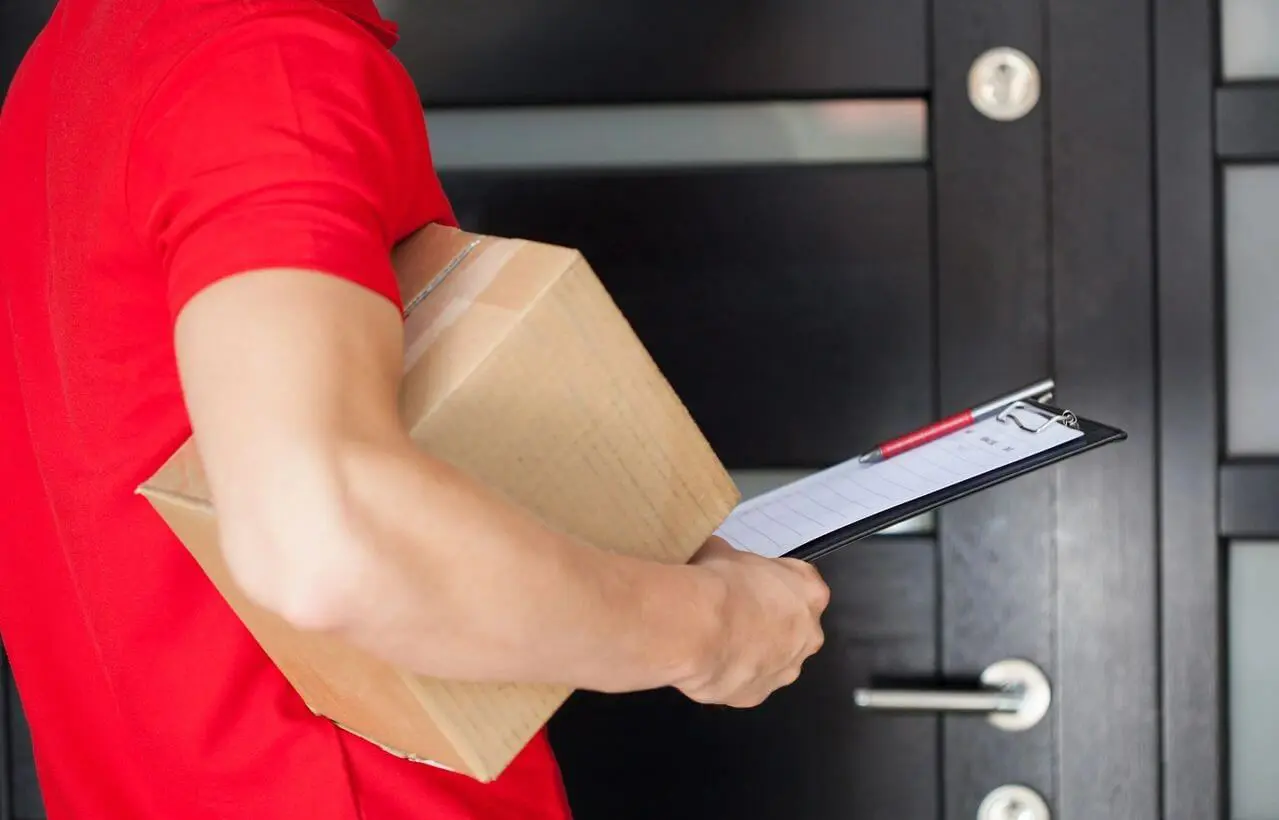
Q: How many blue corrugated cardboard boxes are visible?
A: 0